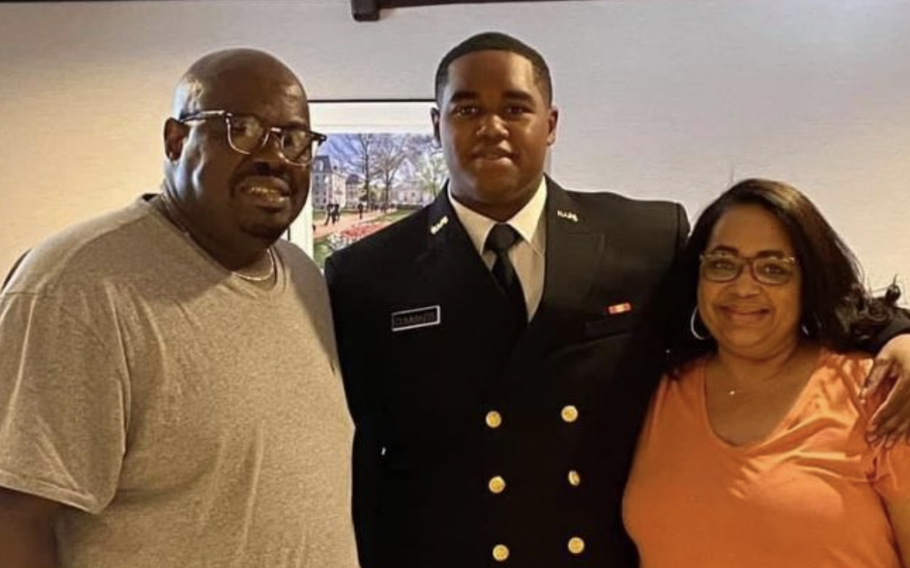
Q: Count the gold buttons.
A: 6